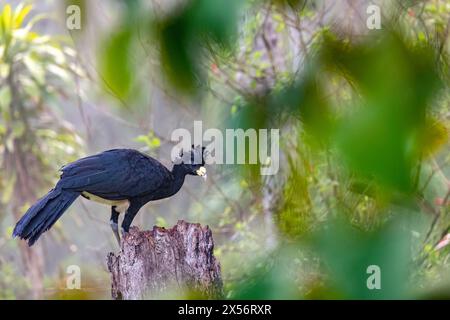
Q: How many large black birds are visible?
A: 1